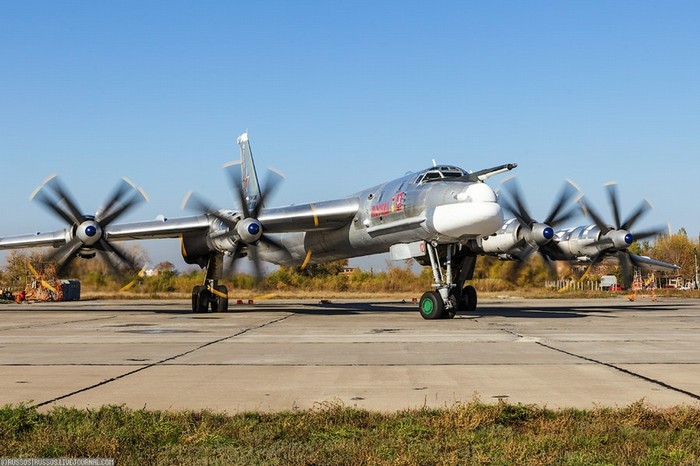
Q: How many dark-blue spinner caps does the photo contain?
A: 4